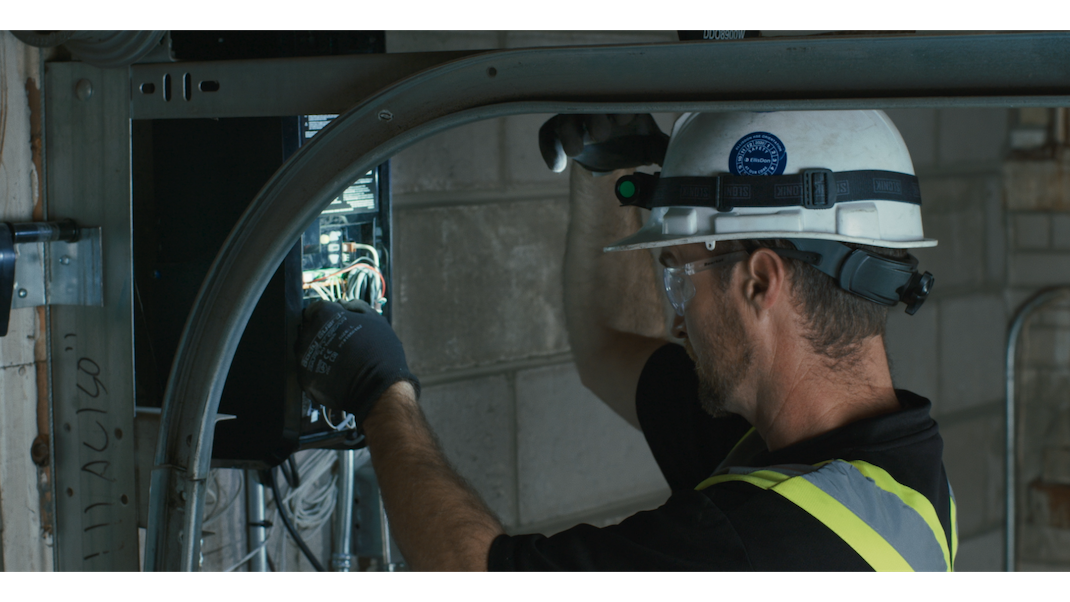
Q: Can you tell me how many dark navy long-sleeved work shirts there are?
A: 0